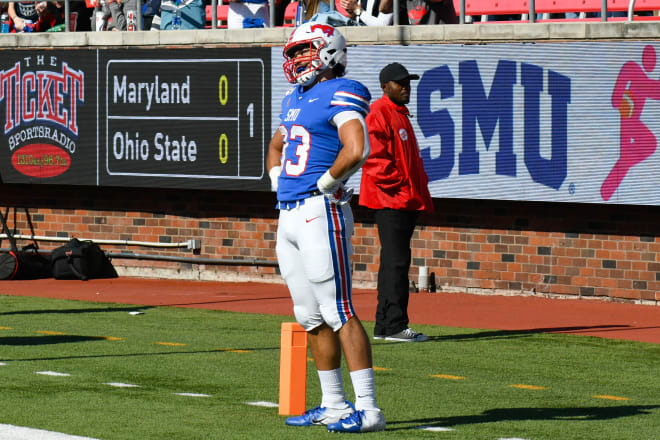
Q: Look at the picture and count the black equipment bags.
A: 2